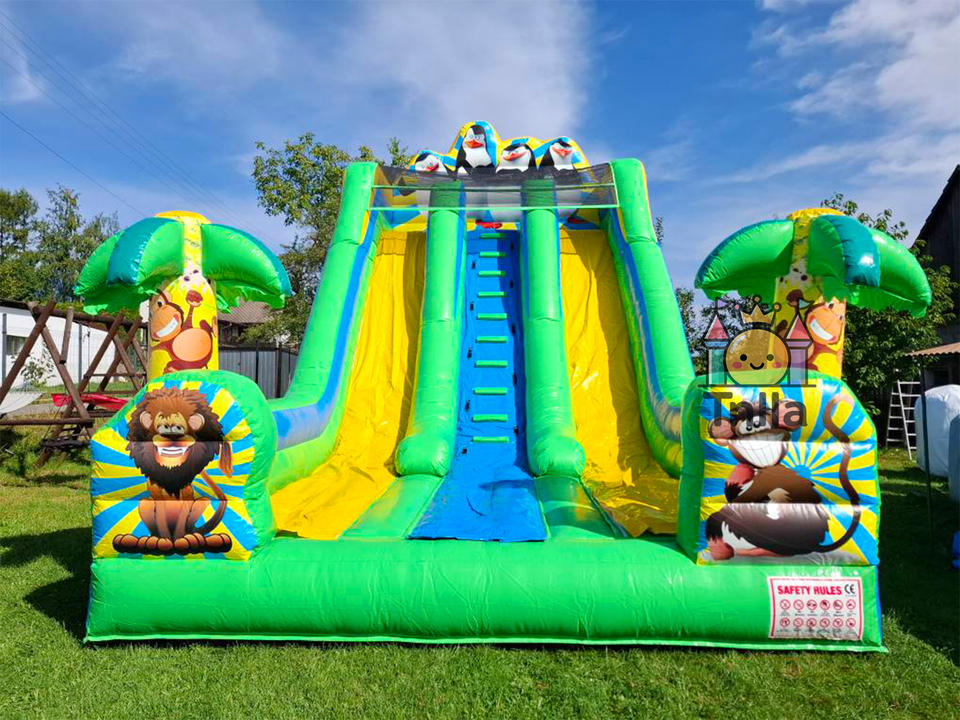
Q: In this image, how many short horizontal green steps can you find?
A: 10